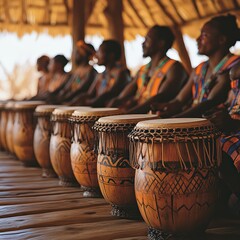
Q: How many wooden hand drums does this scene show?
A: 8